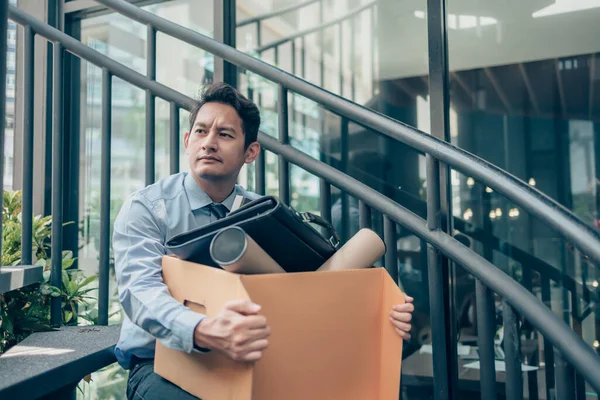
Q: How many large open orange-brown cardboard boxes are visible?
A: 1